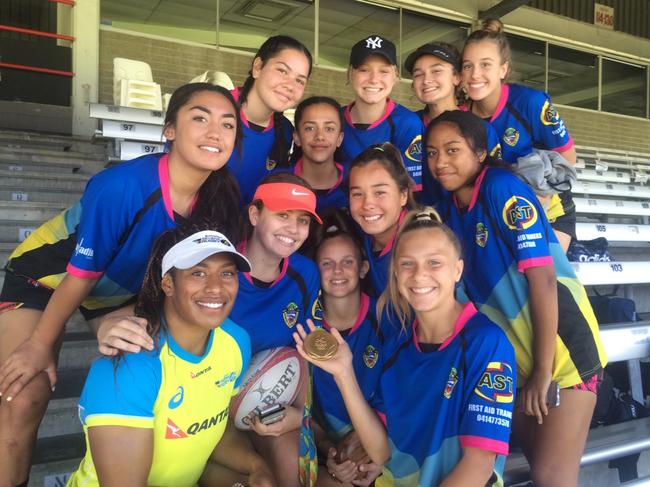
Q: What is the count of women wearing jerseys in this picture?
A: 12